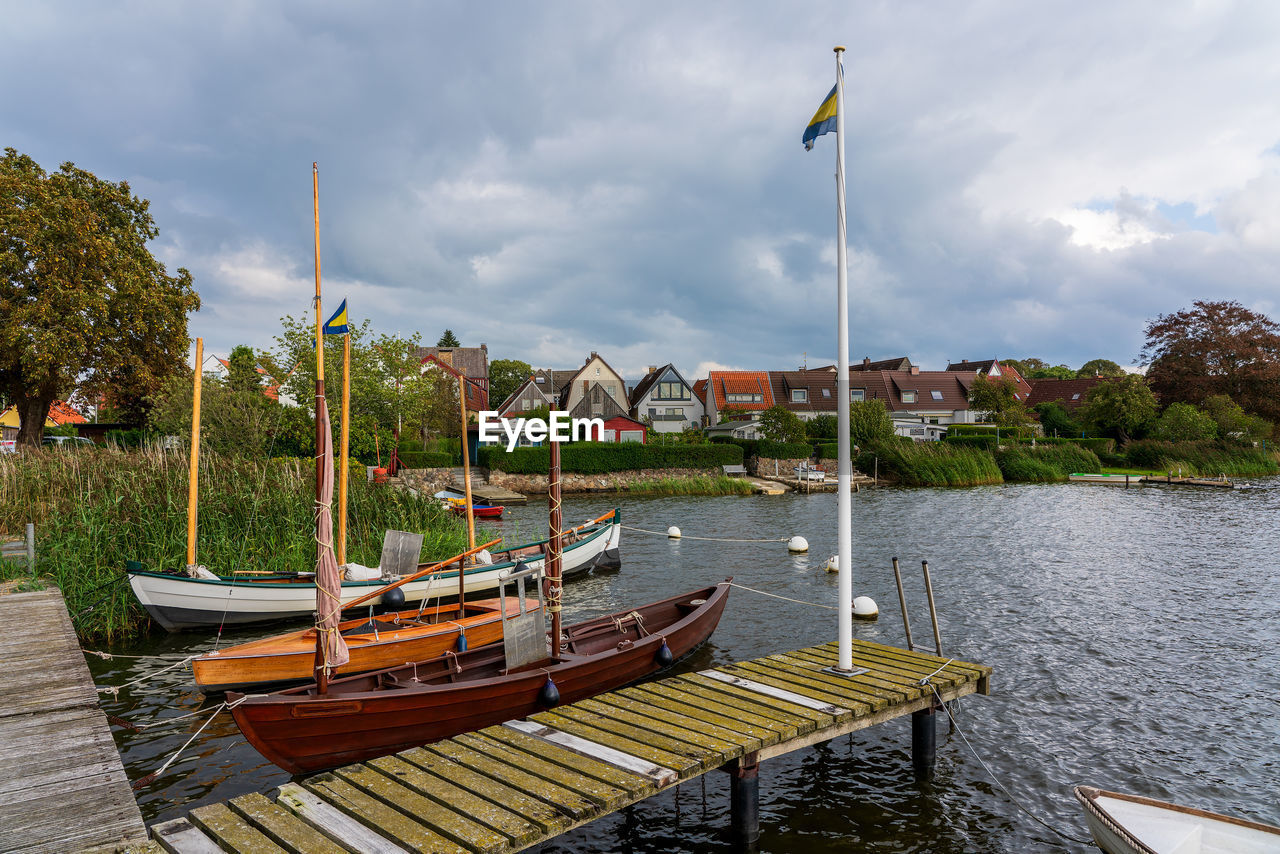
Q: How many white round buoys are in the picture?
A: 4